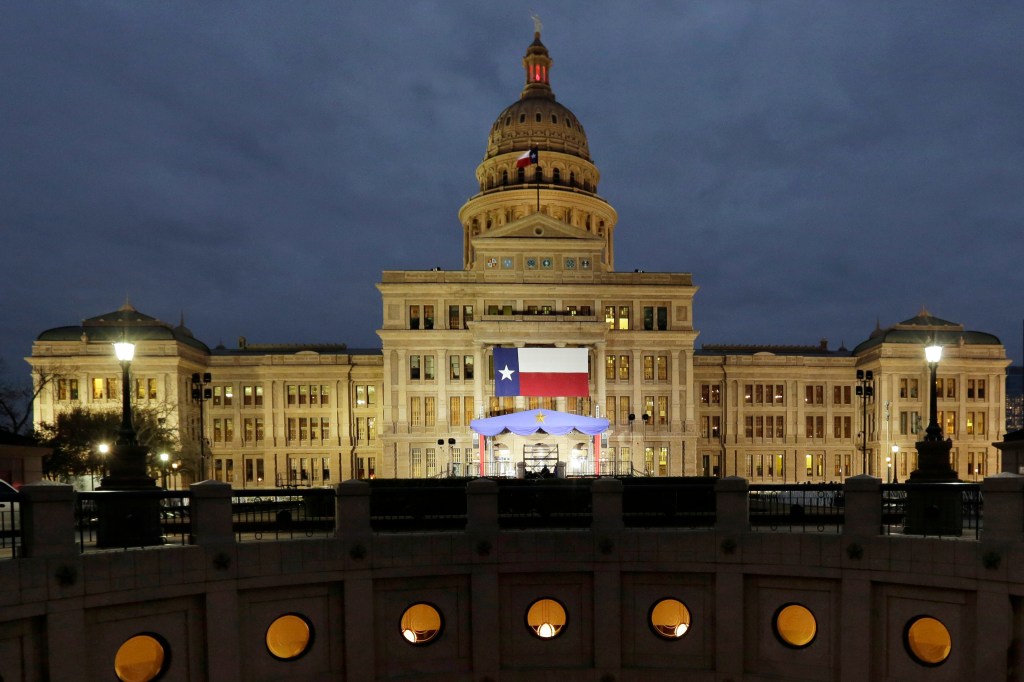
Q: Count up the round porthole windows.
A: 7